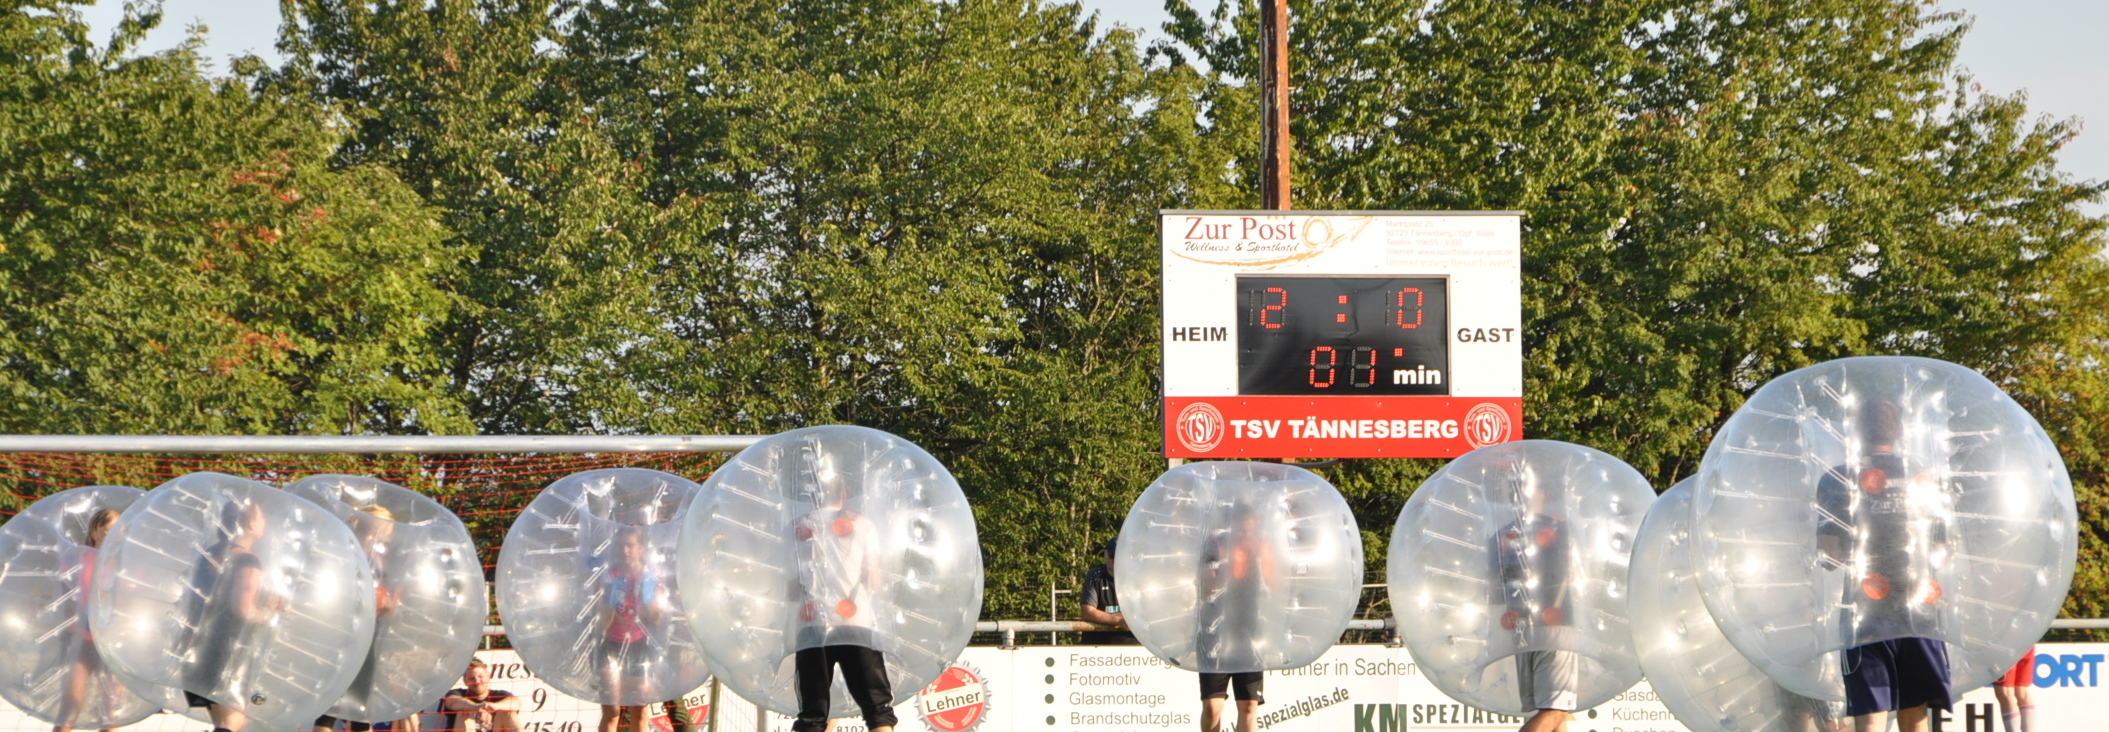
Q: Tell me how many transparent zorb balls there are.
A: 9